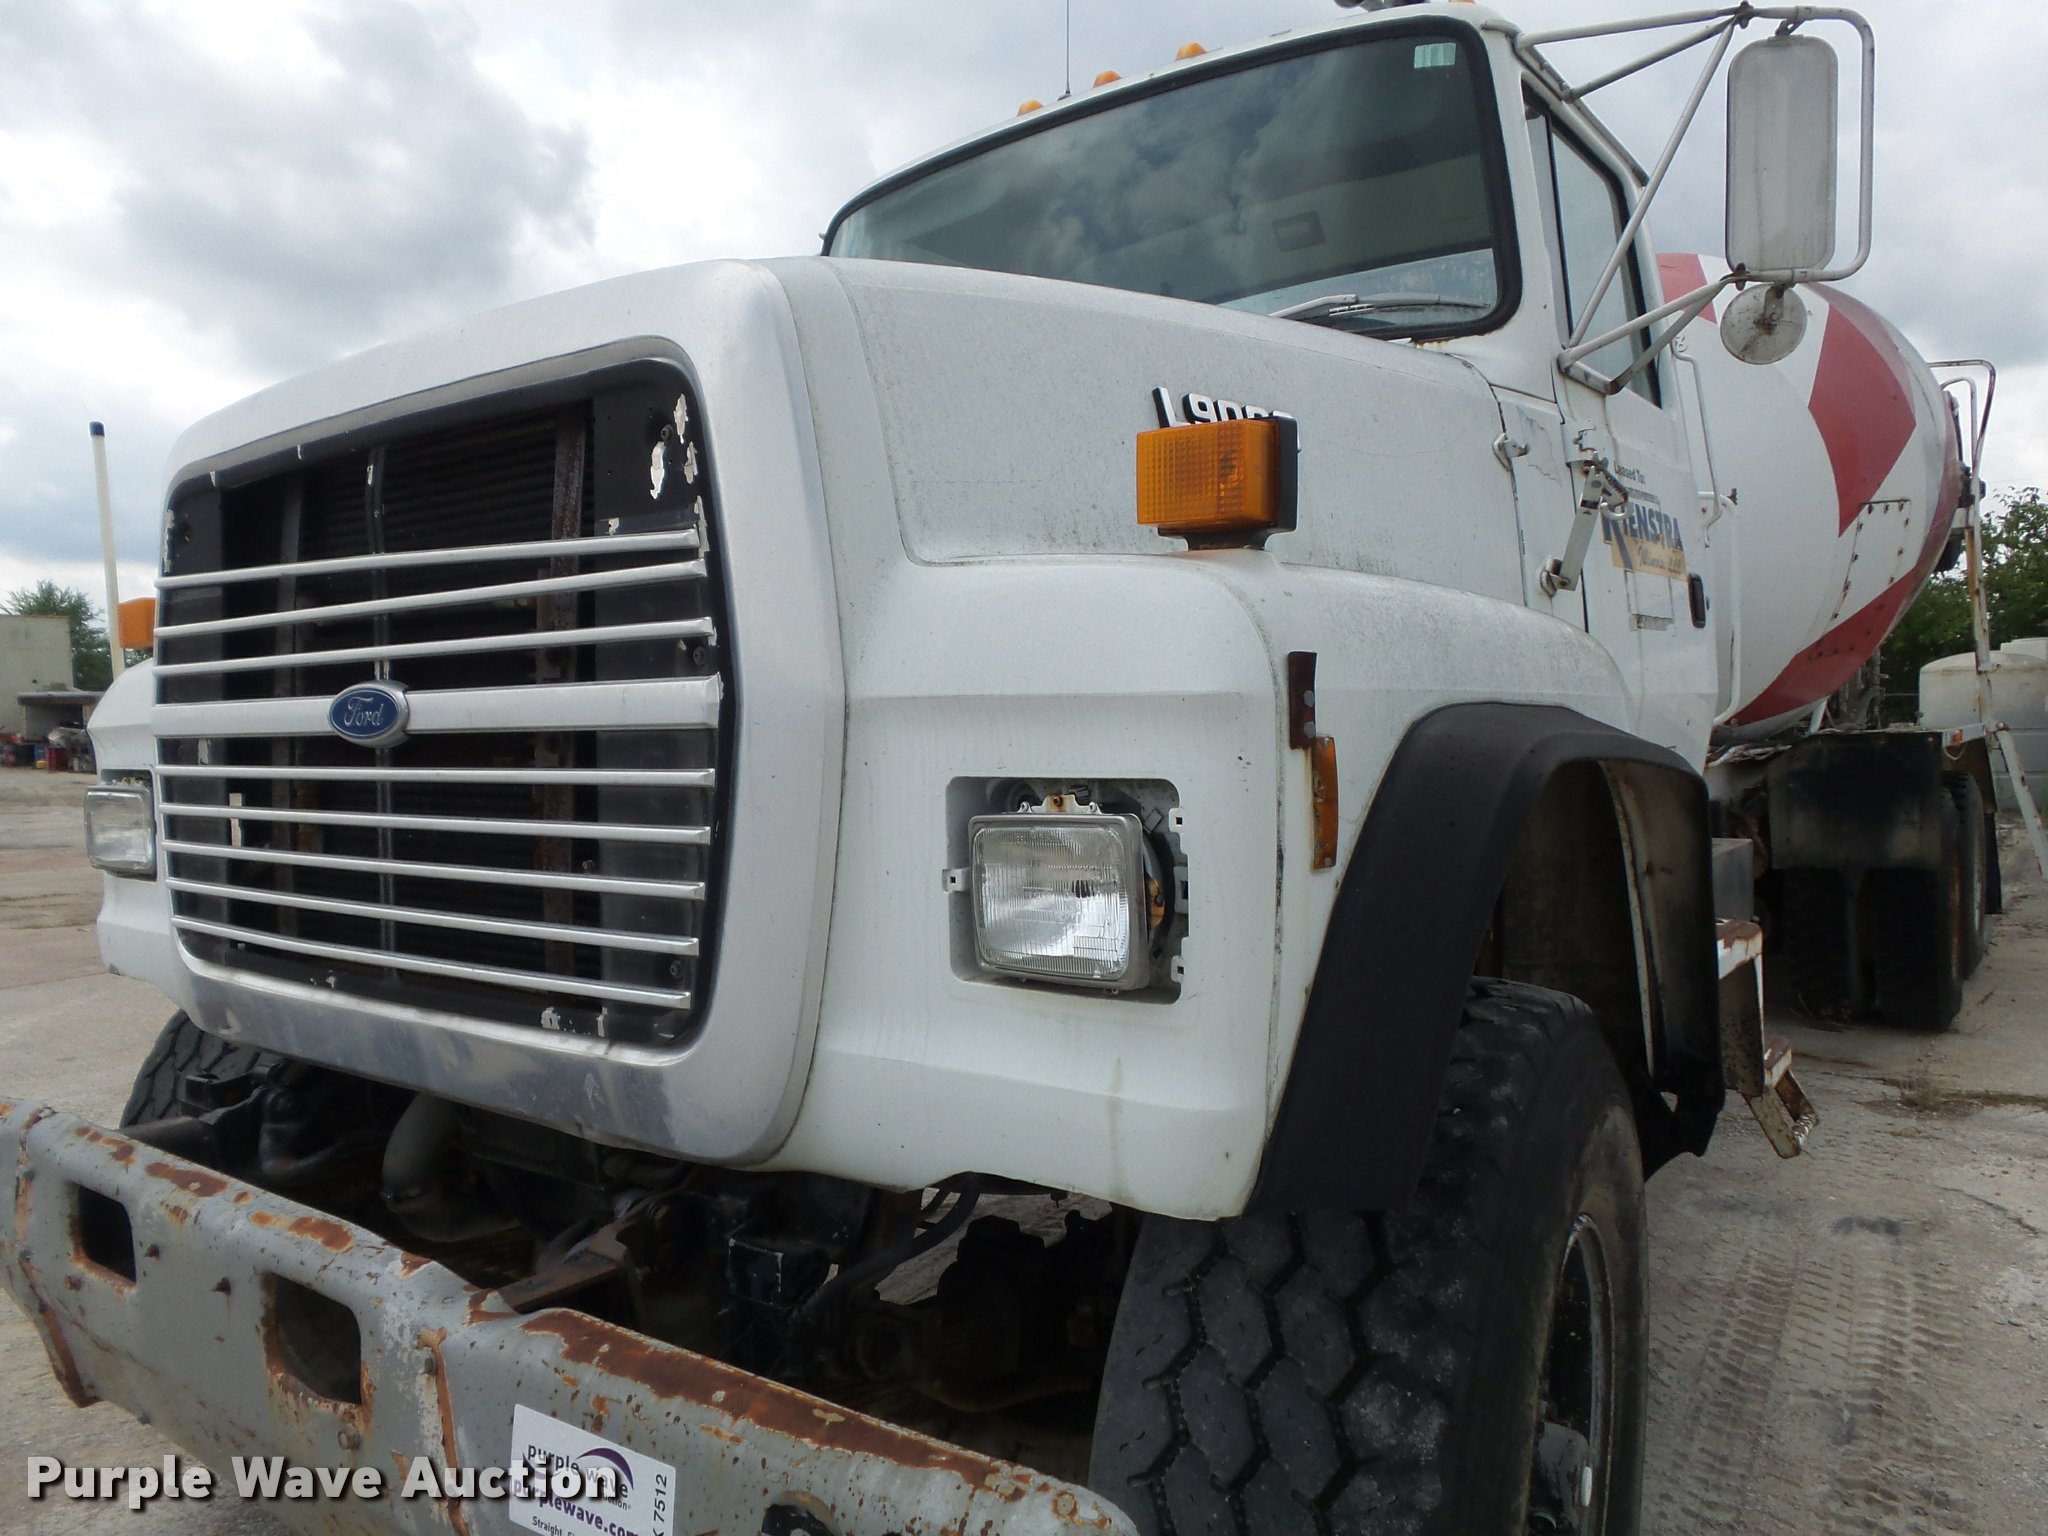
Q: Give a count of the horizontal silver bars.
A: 9